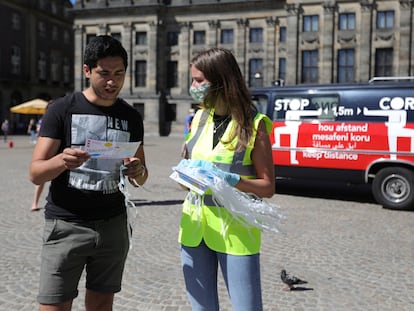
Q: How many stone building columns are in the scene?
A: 12